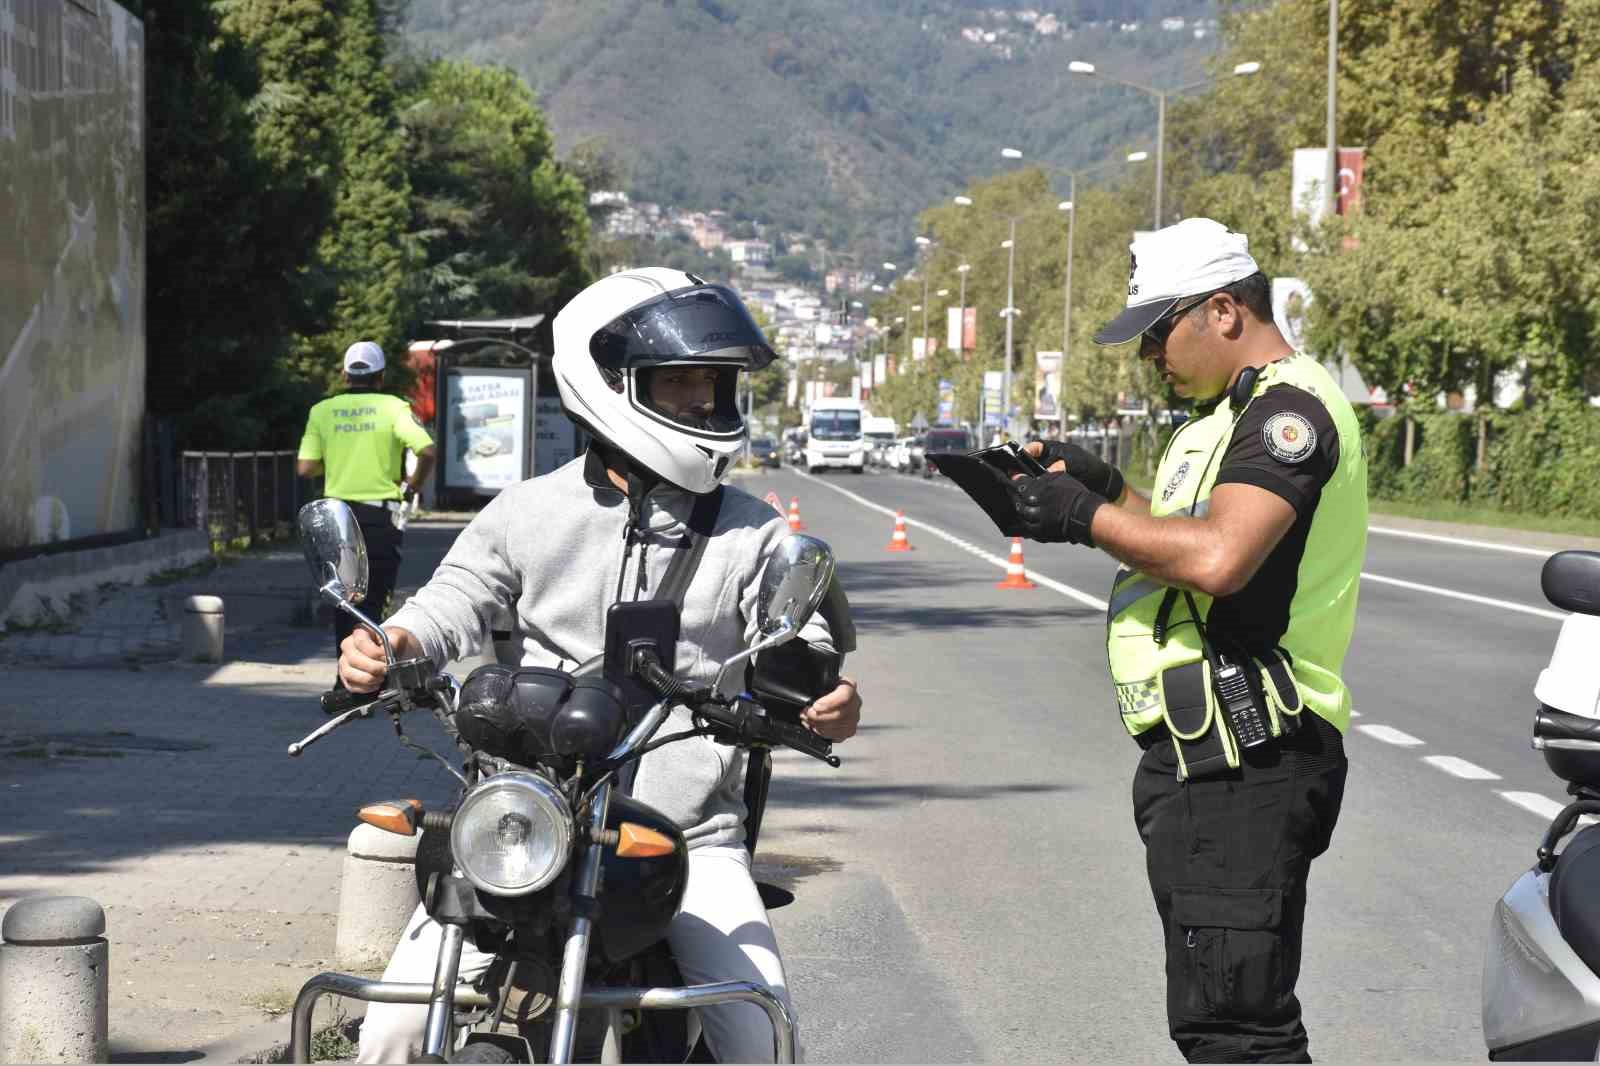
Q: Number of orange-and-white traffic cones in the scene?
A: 3